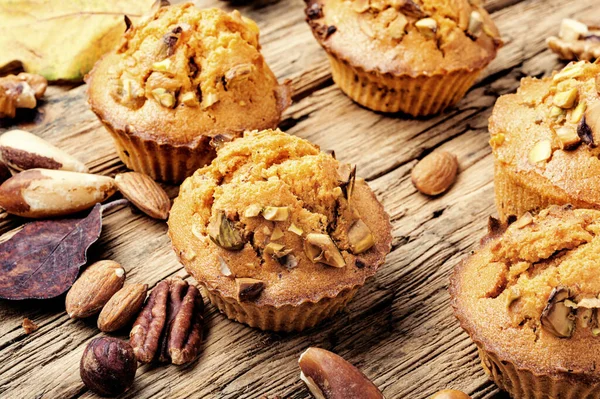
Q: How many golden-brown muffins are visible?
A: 5